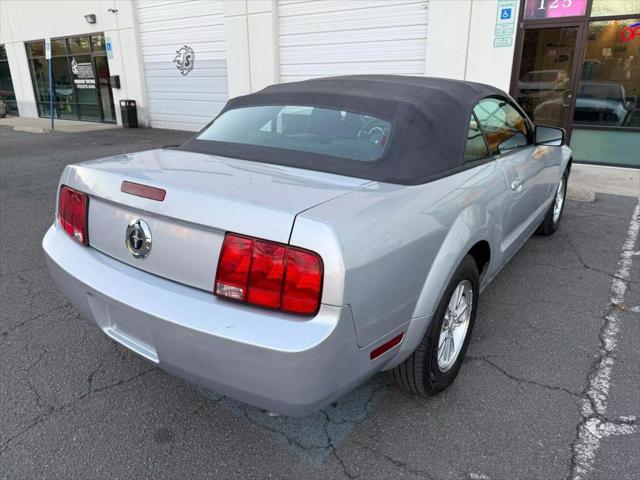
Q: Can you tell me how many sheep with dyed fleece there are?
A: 0